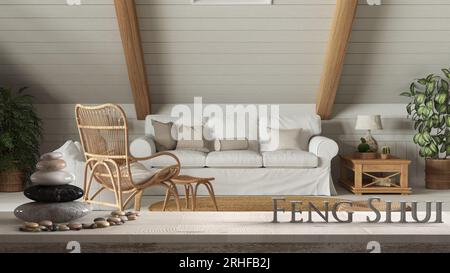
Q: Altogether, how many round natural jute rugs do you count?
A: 1